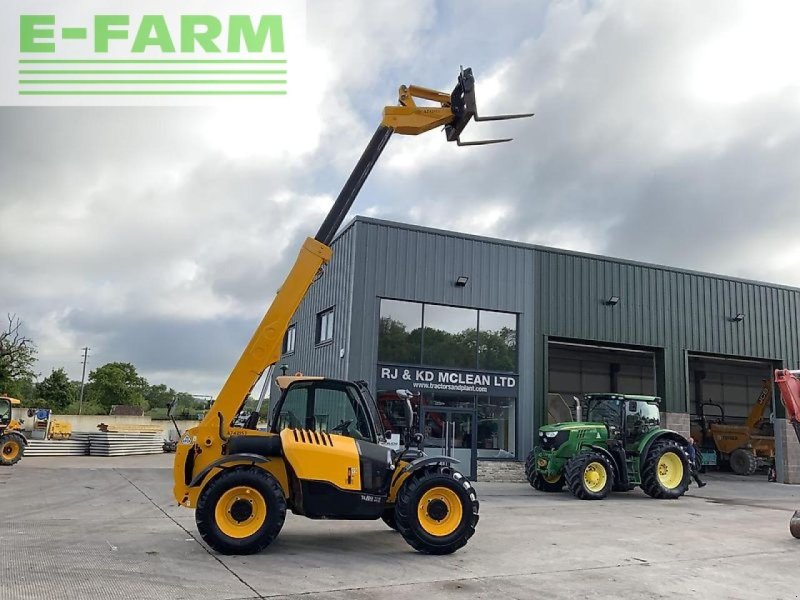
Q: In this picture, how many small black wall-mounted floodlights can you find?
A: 3